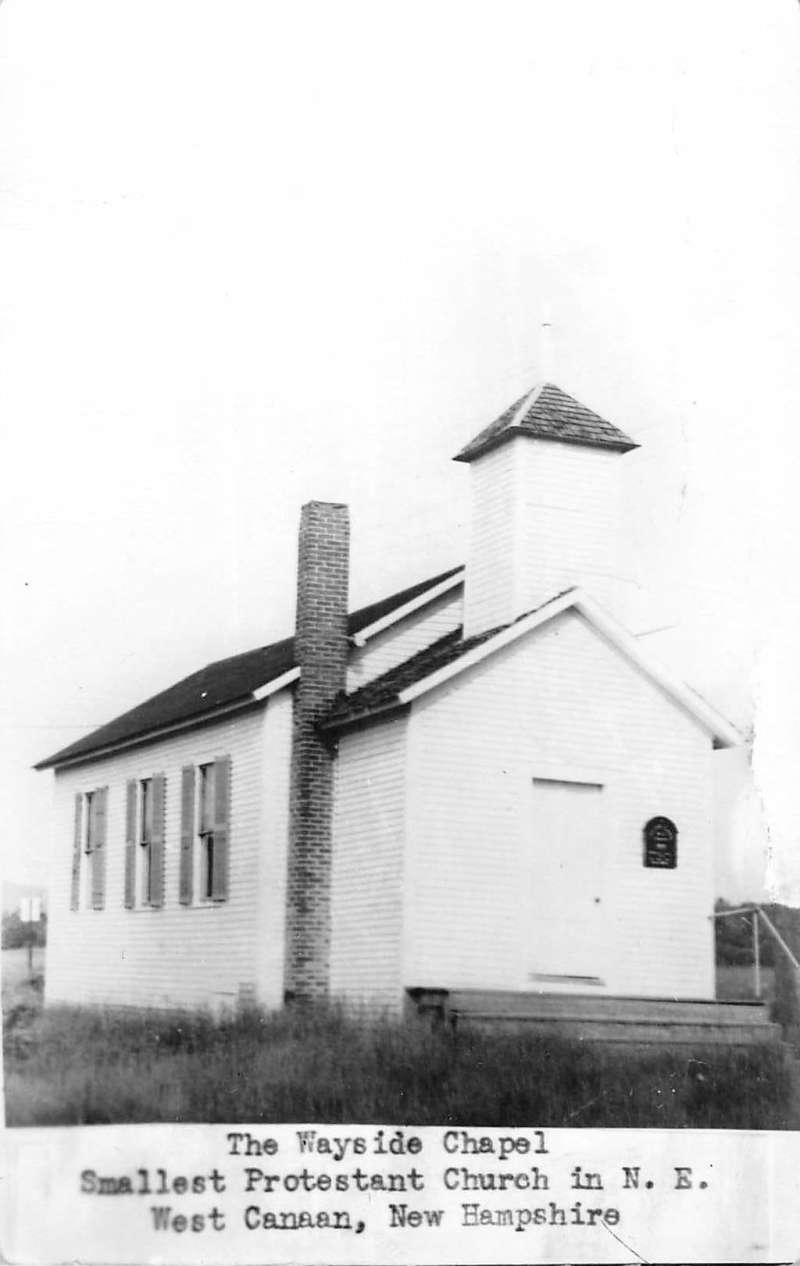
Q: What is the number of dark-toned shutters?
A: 6